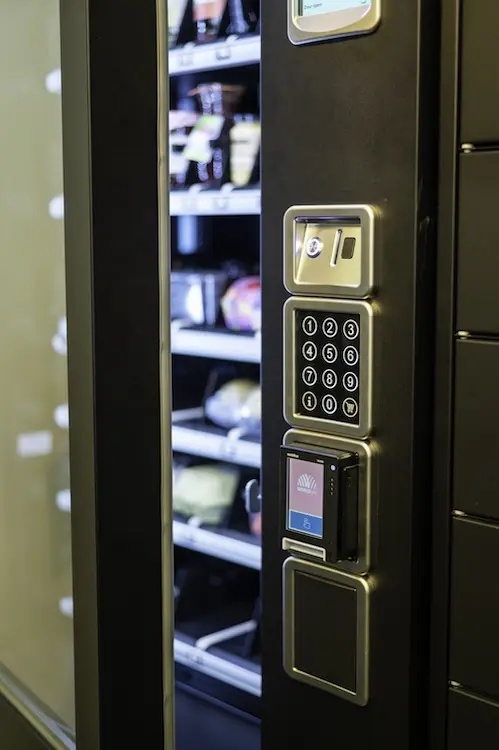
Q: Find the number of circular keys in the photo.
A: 12